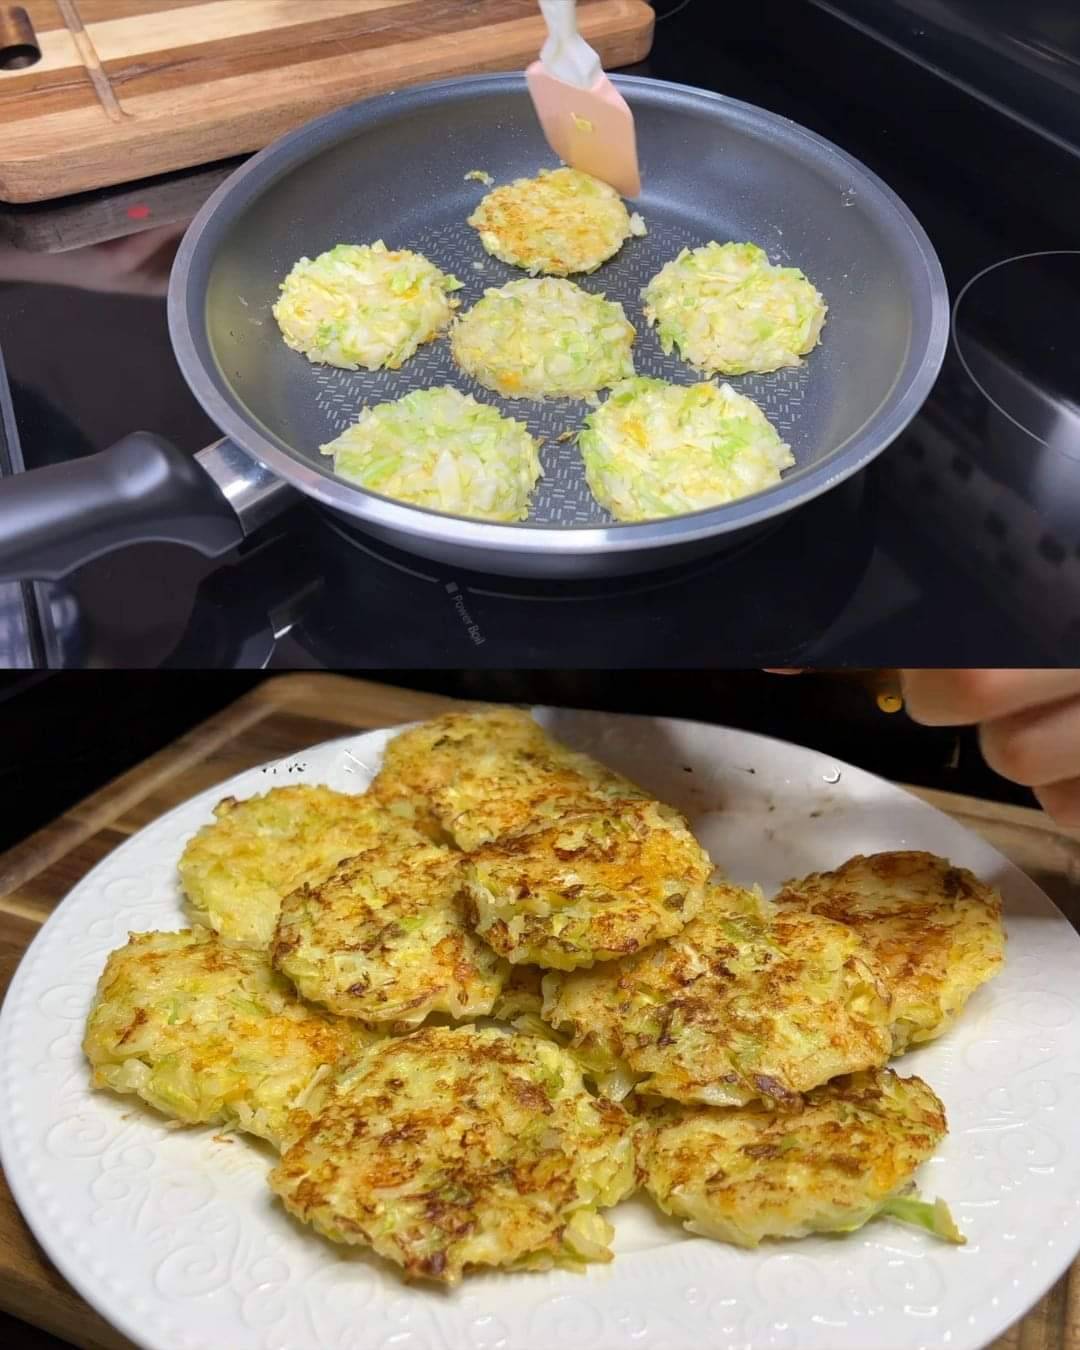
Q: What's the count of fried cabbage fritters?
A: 15